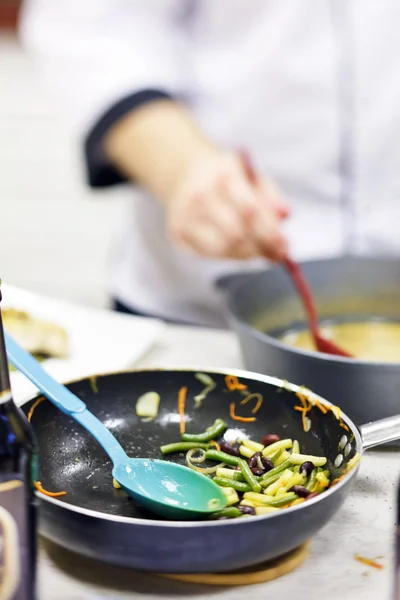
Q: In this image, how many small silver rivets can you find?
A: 3